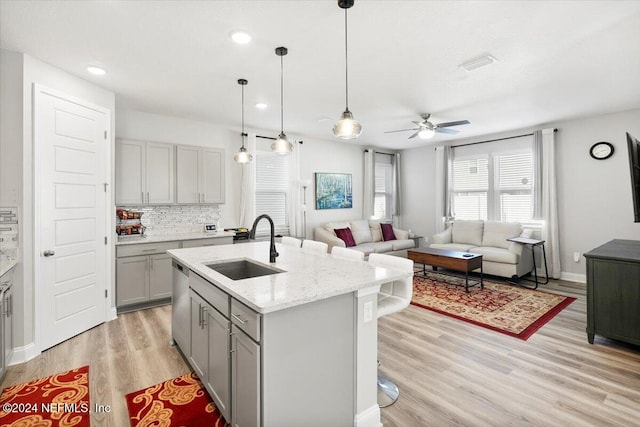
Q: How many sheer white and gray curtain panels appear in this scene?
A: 6